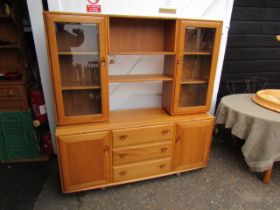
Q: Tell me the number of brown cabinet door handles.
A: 4